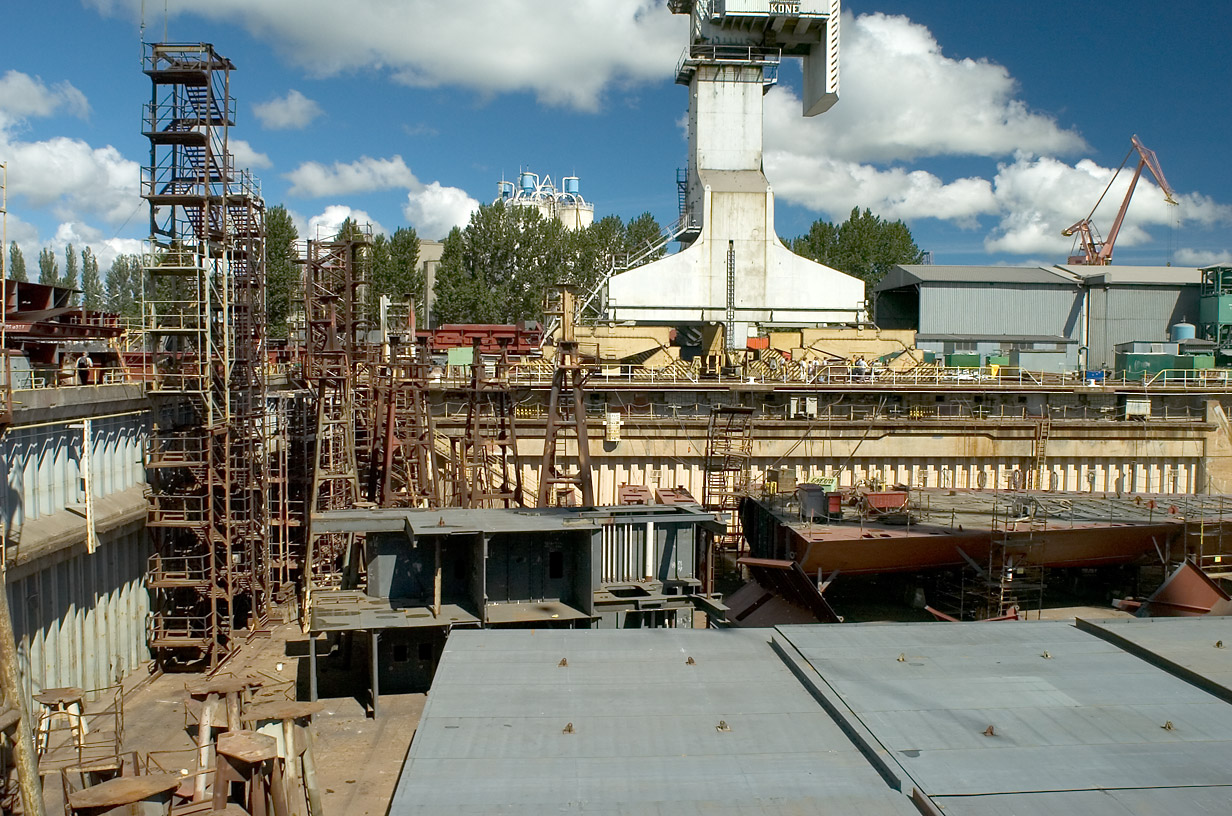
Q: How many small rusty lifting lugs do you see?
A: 9